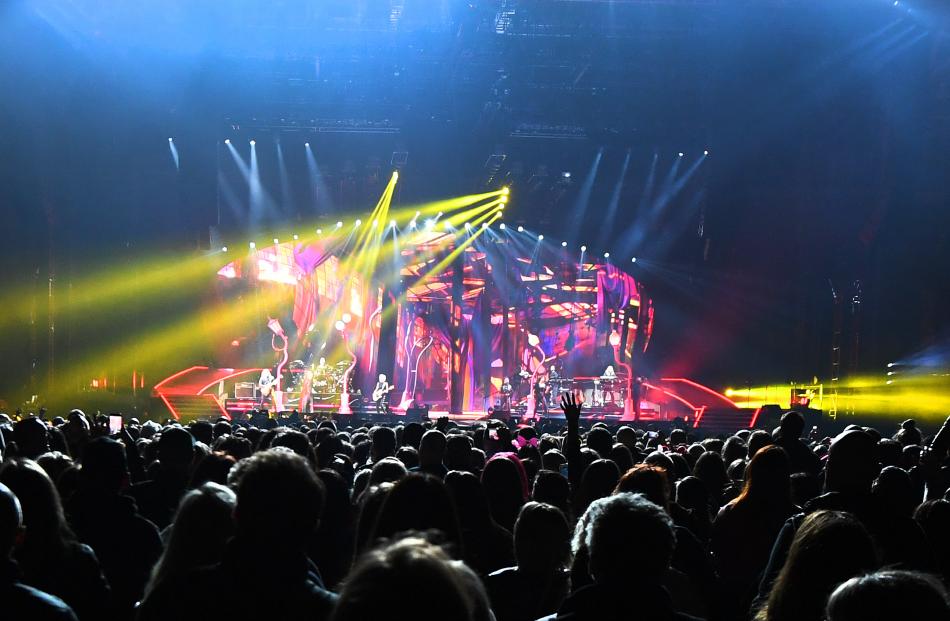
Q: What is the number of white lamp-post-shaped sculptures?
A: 4